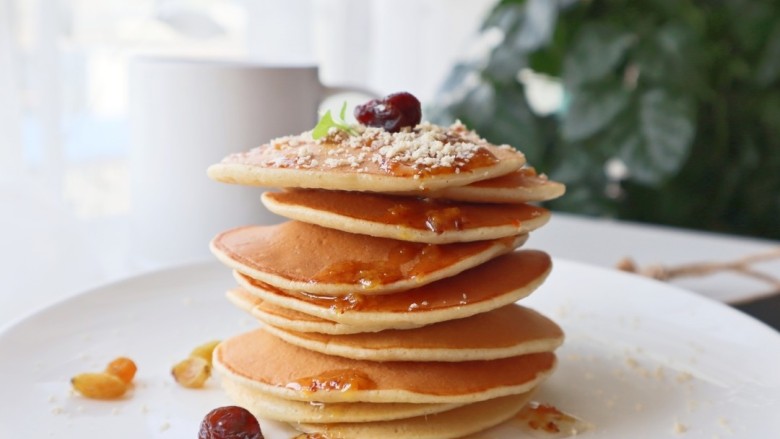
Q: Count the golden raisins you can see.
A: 4